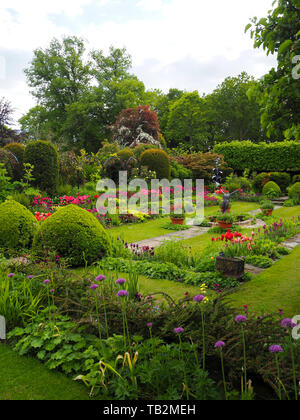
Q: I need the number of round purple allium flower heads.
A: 15